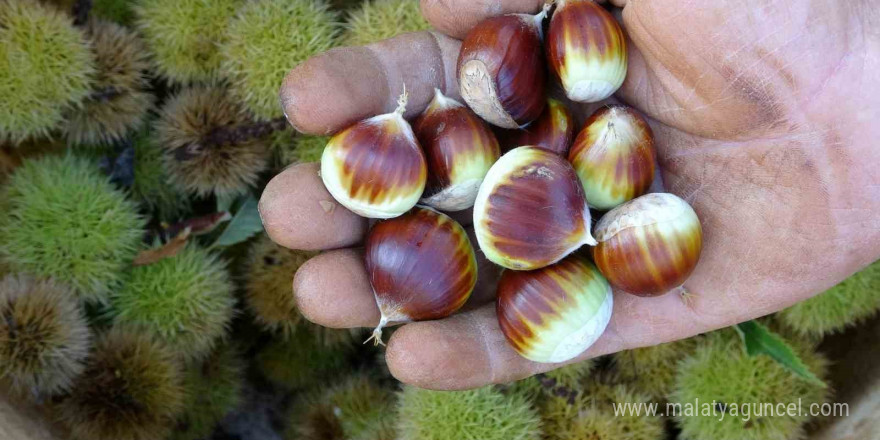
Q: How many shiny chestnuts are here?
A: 10